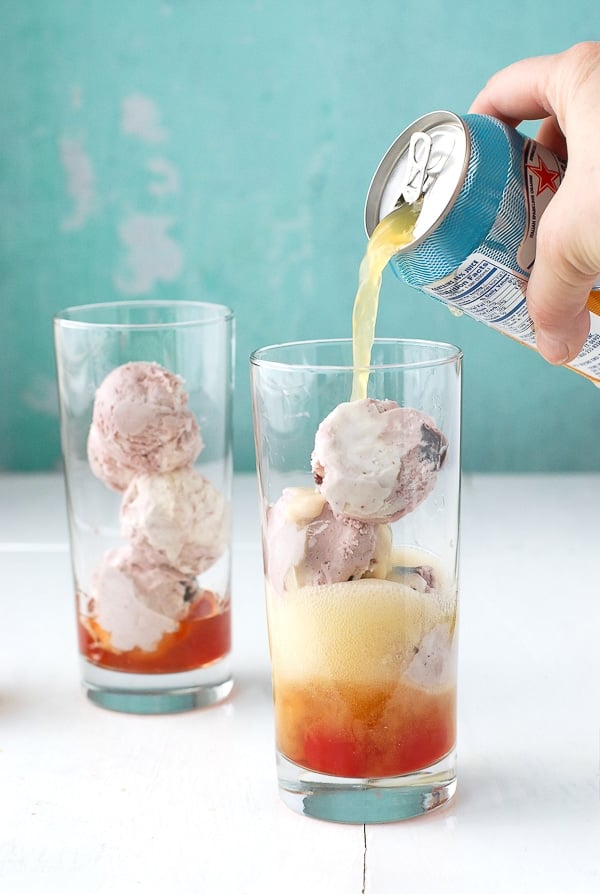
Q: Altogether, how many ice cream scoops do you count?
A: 6